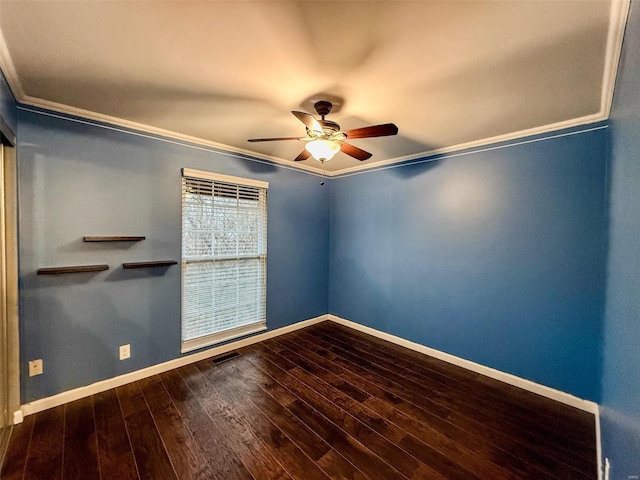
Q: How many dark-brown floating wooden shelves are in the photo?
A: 3